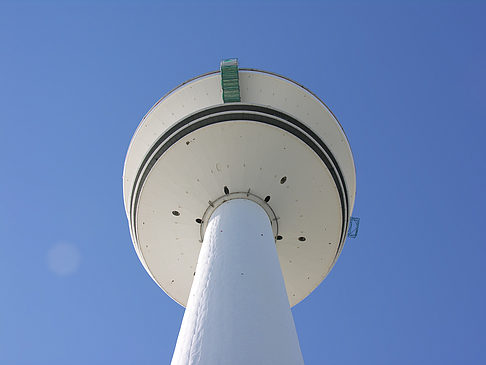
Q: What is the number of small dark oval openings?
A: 7